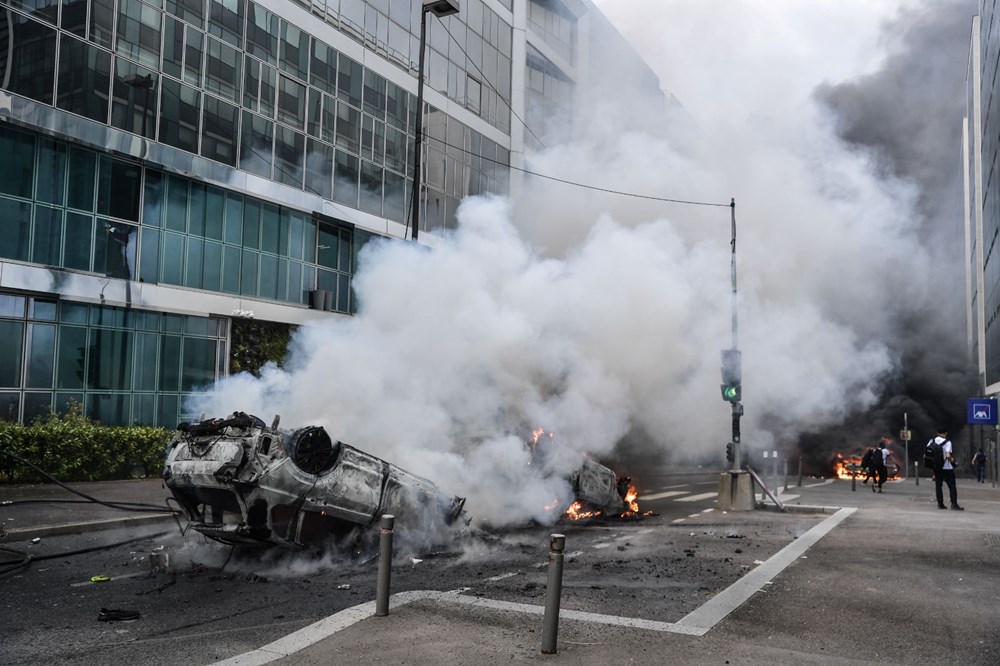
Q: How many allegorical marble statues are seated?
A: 0